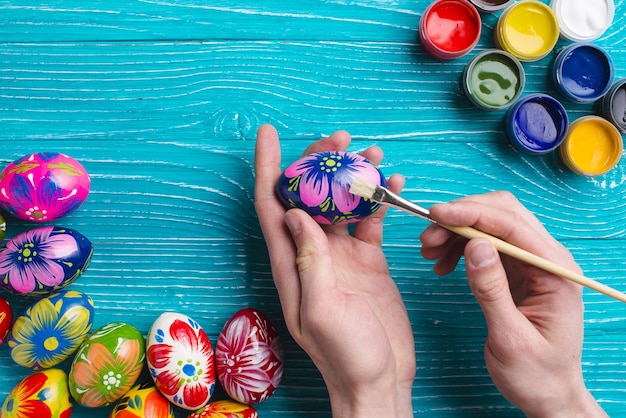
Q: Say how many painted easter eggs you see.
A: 12